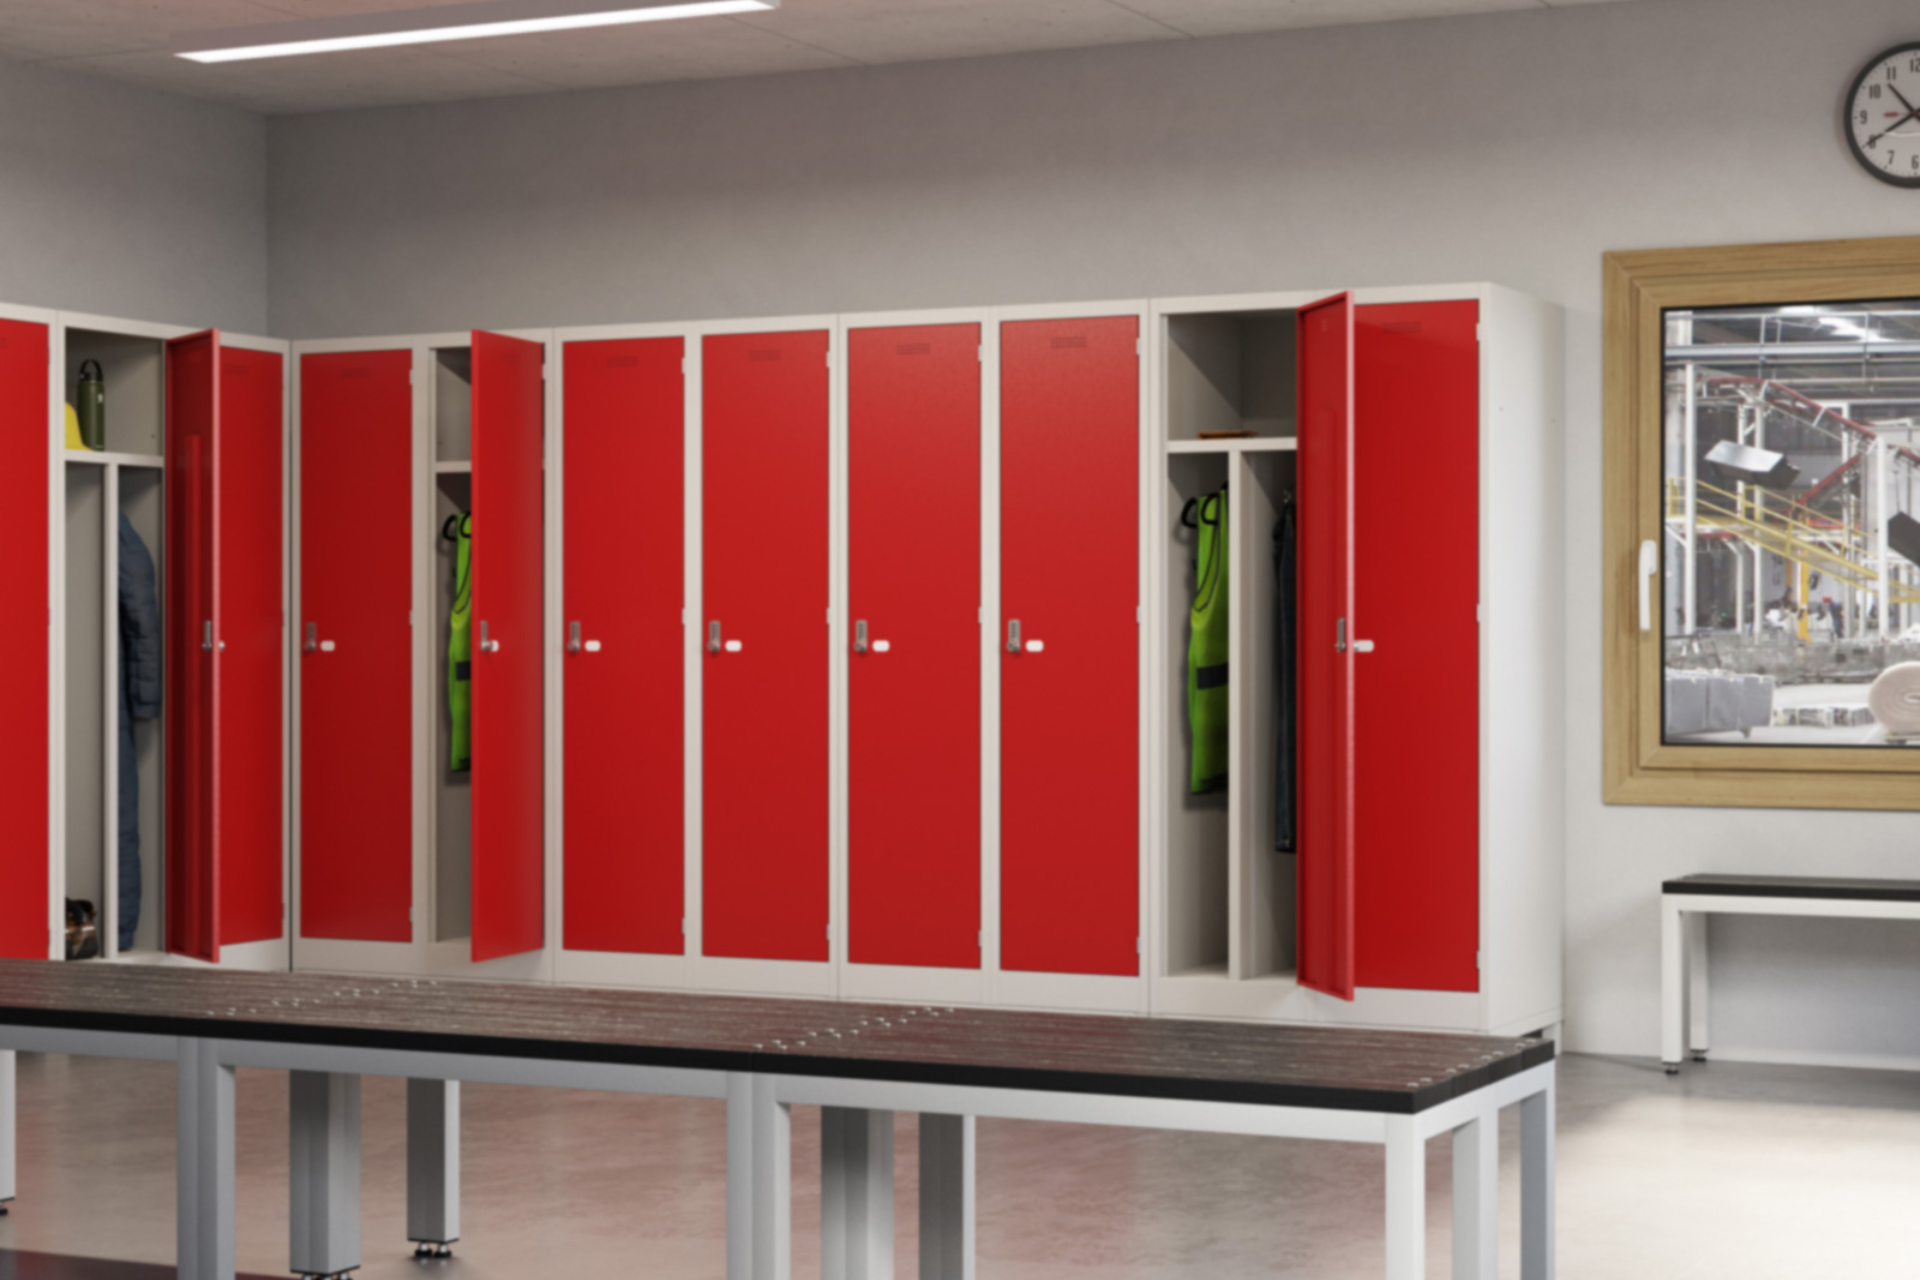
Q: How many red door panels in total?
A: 11